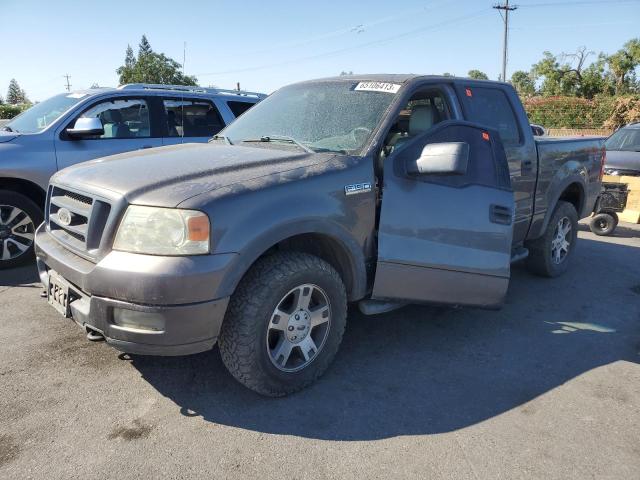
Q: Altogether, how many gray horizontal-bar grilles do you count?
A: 1